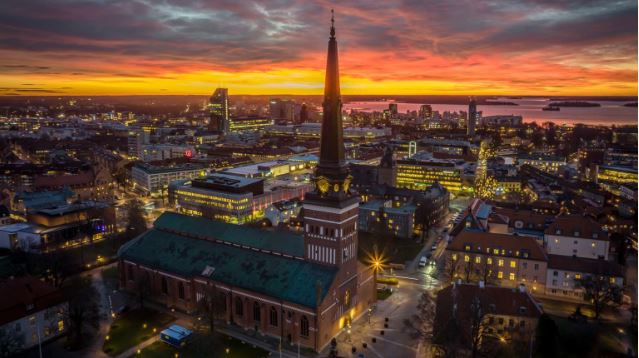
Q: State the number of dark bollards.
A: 6